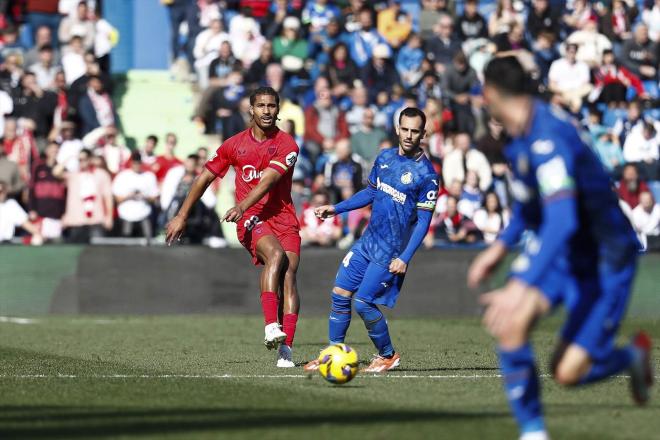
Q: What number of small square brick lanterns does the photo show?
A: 0